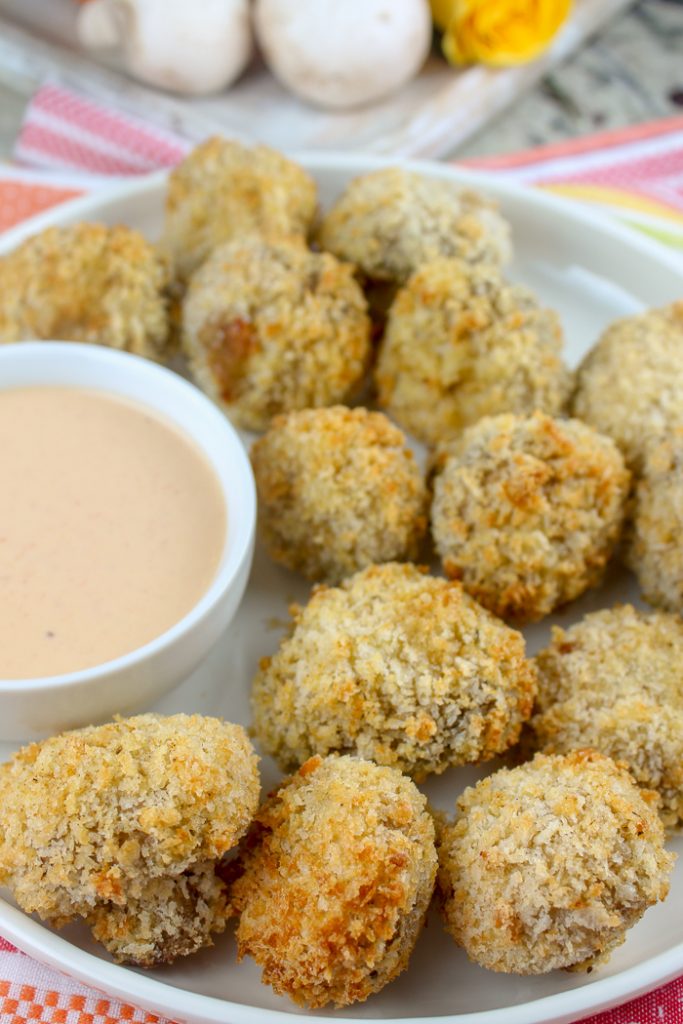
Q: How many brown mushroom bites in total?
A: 14